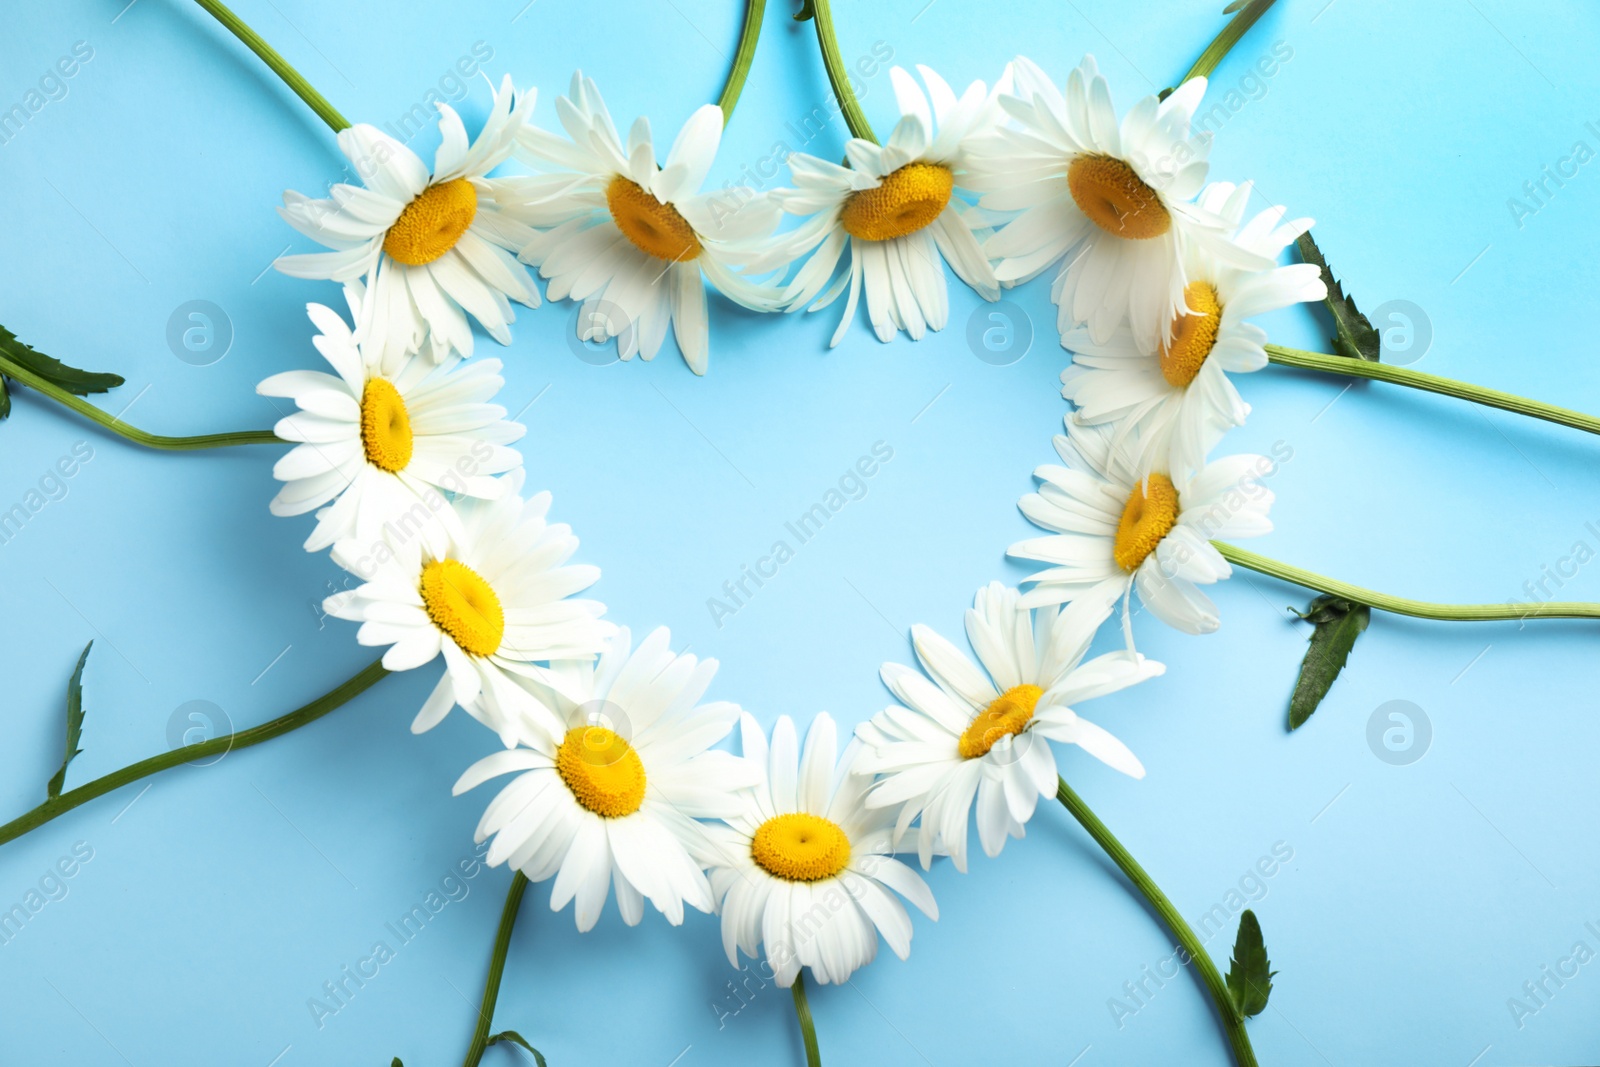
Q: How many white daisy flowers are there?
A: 11